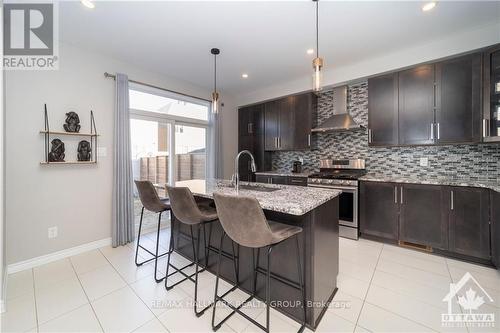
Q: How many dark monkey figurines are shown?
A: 3